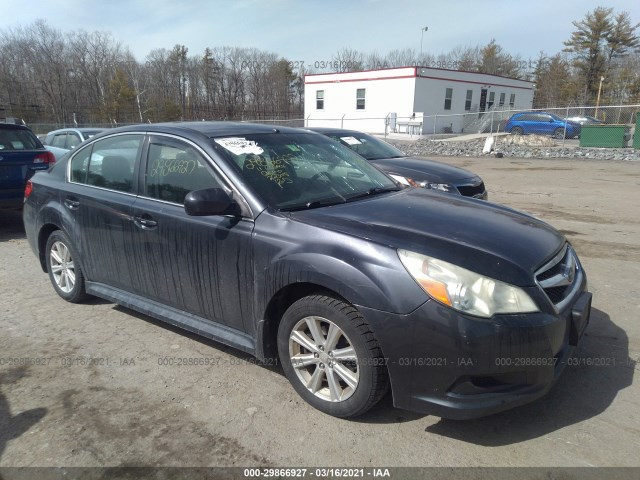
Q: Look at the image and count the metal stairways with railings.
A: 1